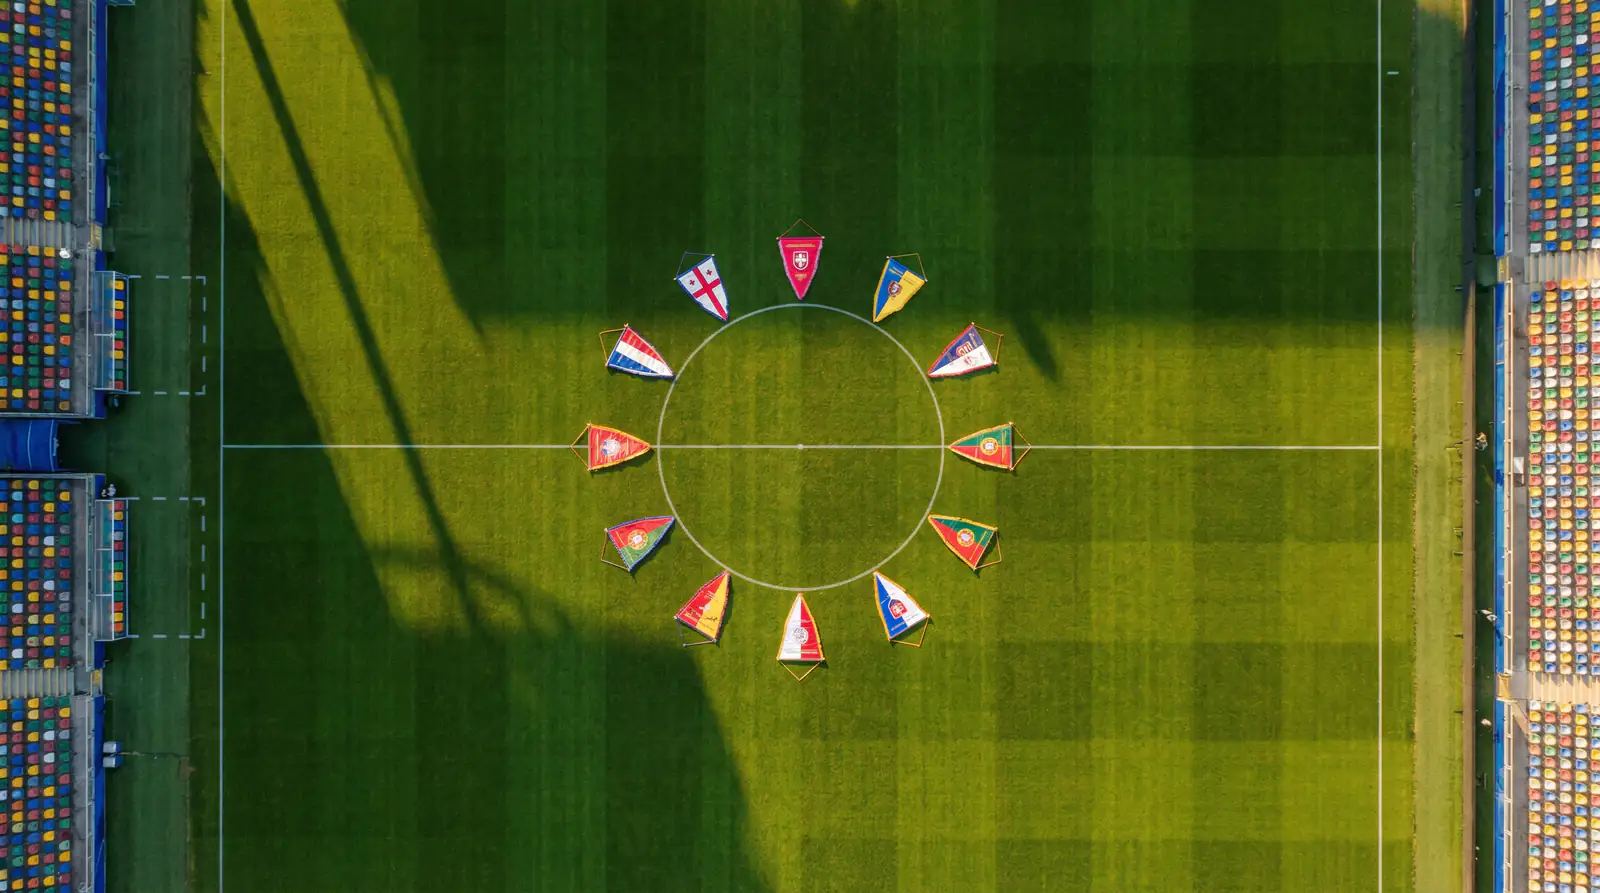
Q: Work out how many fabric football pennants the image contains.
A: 12